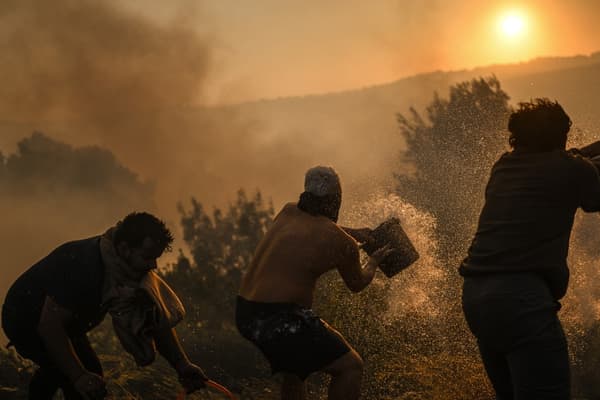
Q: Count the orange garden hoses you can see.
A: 1